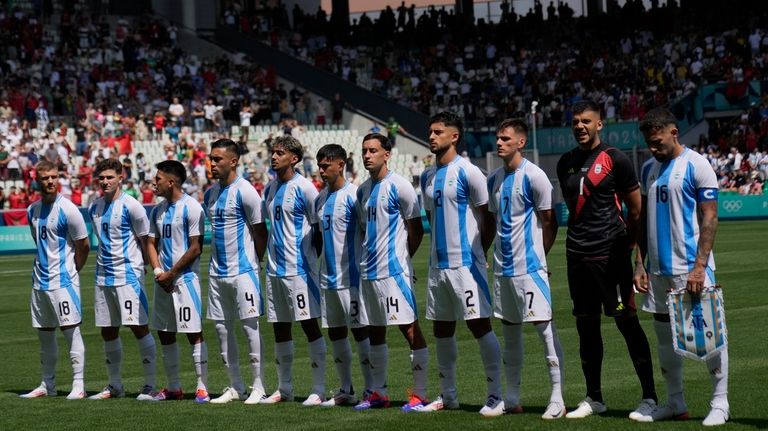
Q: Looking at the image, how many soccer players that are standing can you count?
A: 11